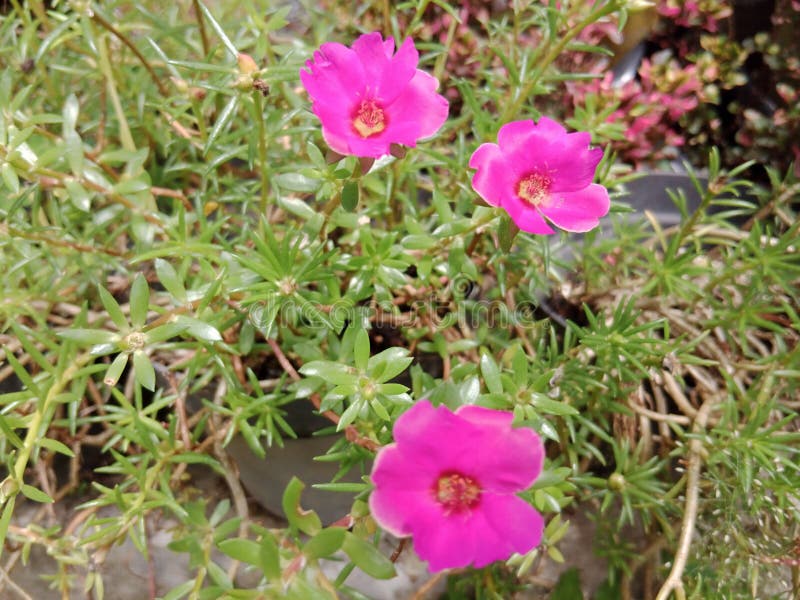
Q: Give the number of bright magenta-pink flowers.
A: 3